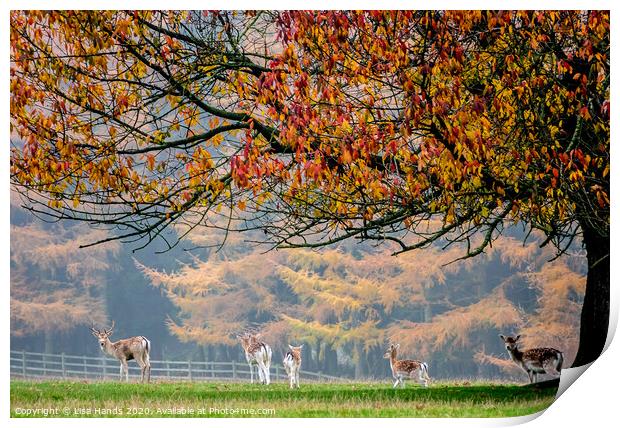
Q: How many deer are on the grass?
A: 5